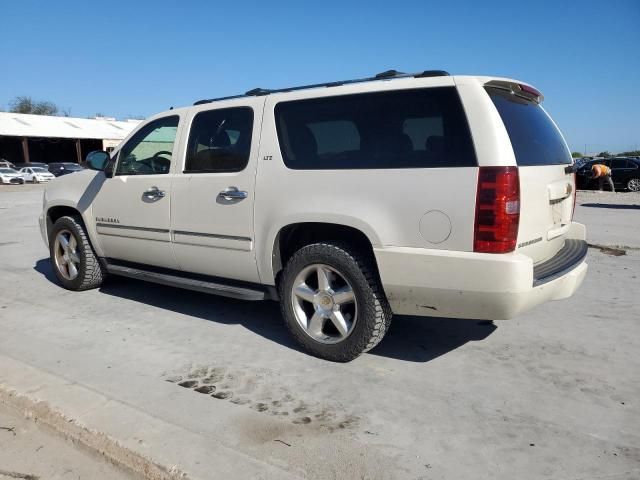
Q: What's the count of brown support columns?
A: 2